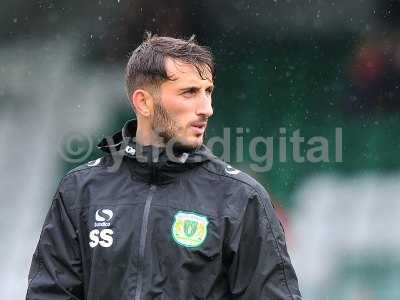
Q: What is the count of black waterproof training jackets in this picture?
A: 1